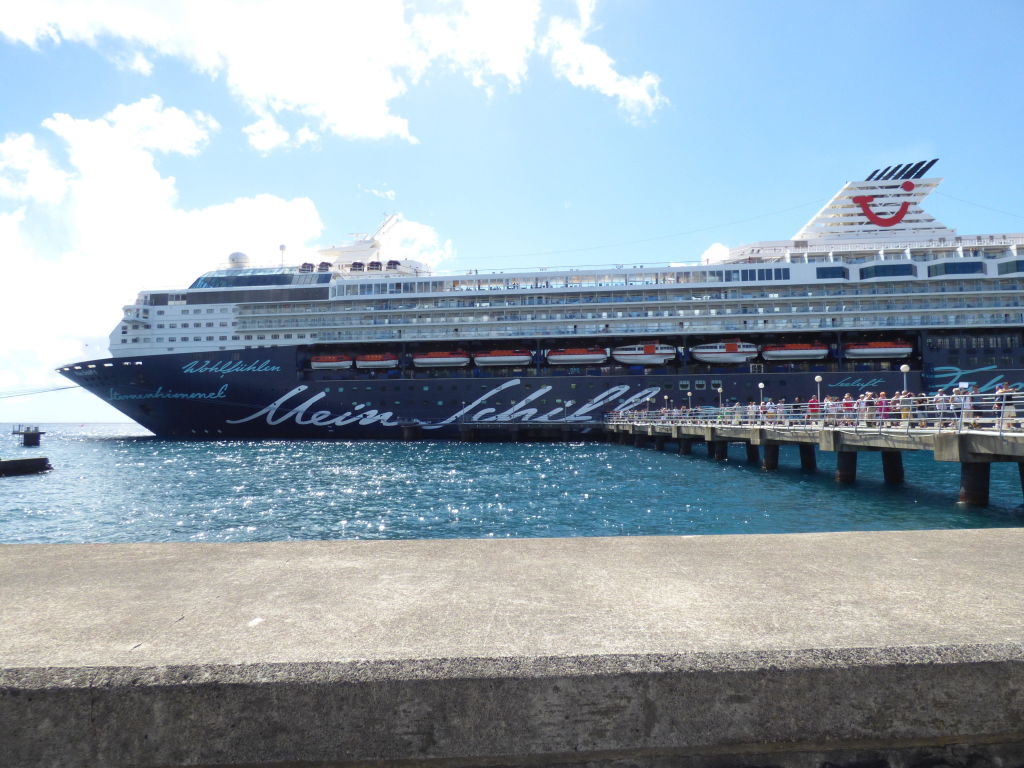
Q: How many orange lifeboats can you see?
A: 7